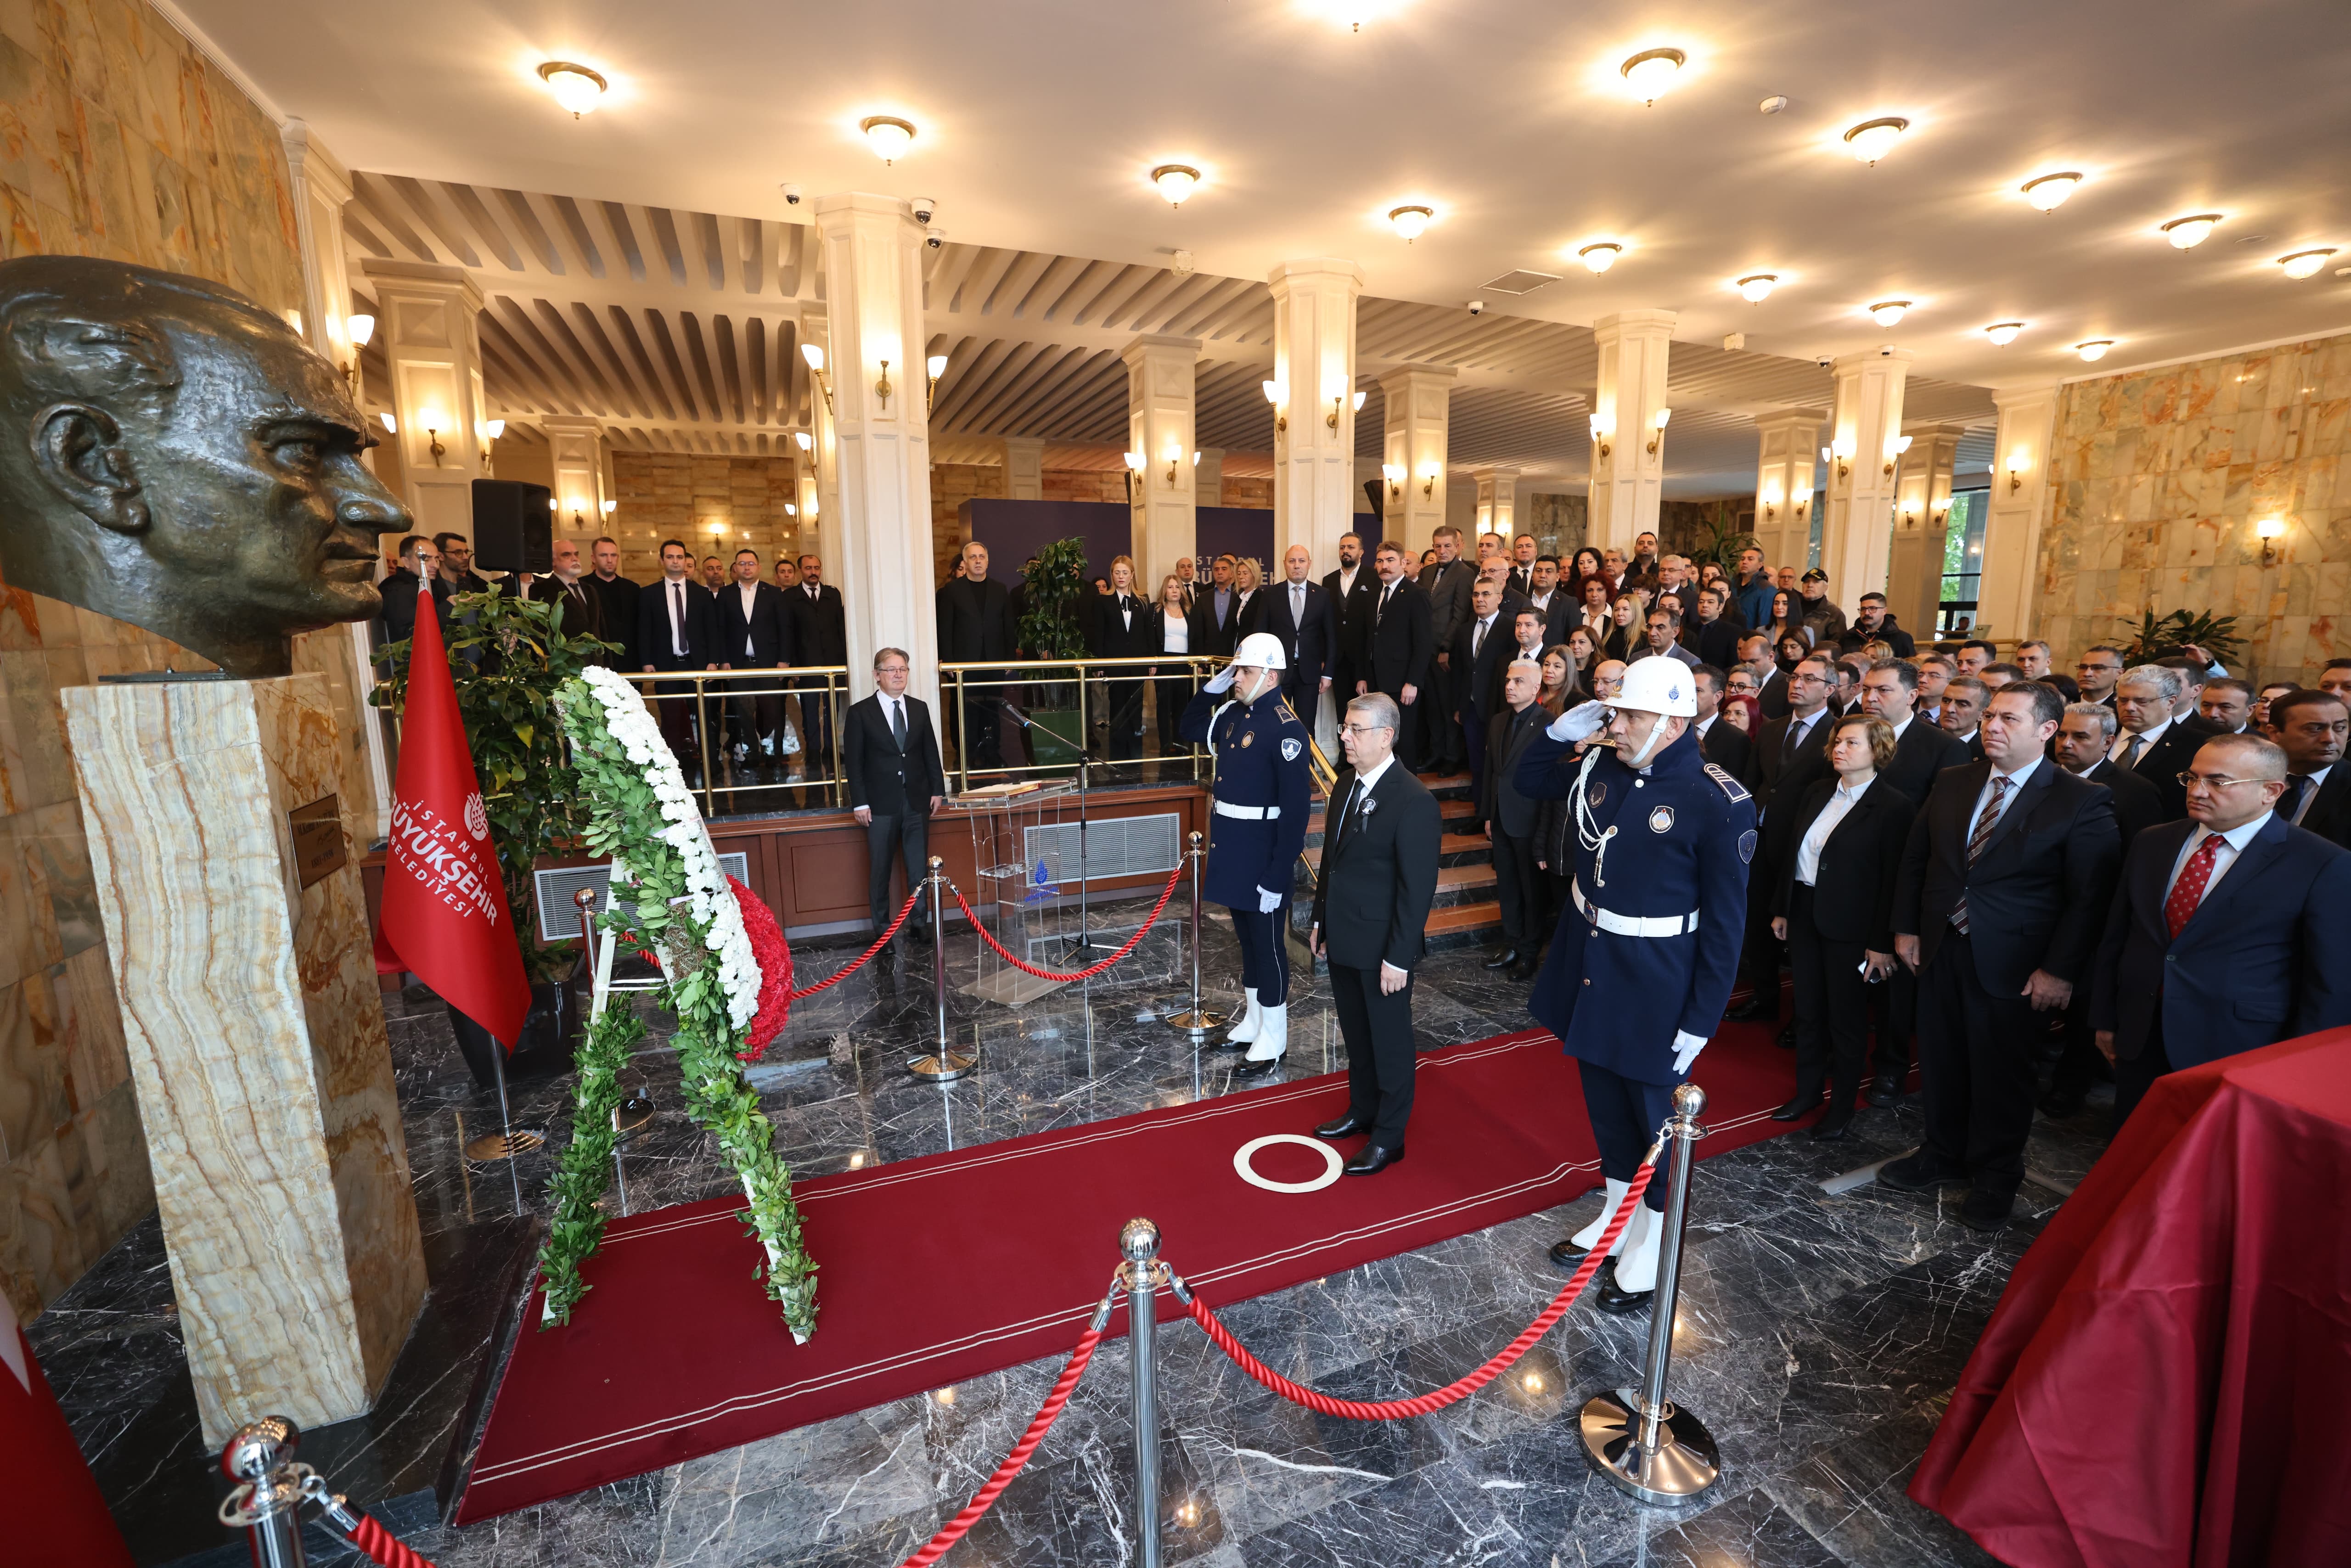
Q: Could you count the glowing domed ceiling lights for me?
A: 15